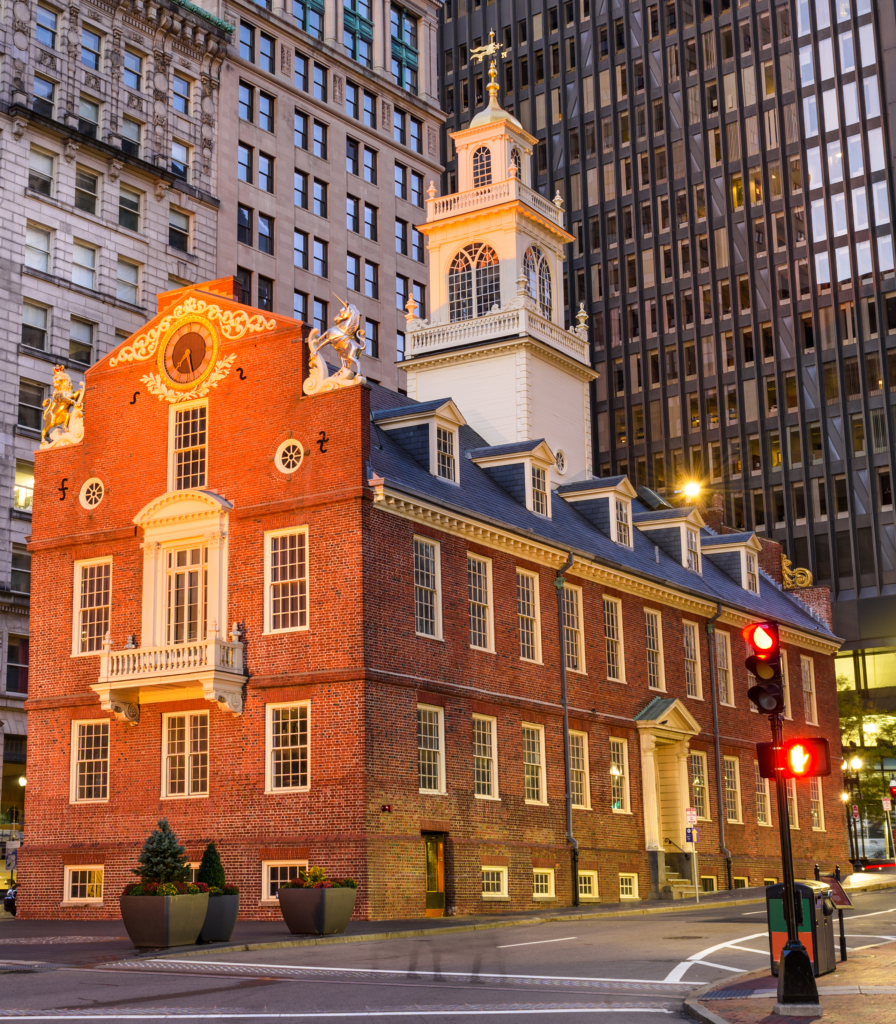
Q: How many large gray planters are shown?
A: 3